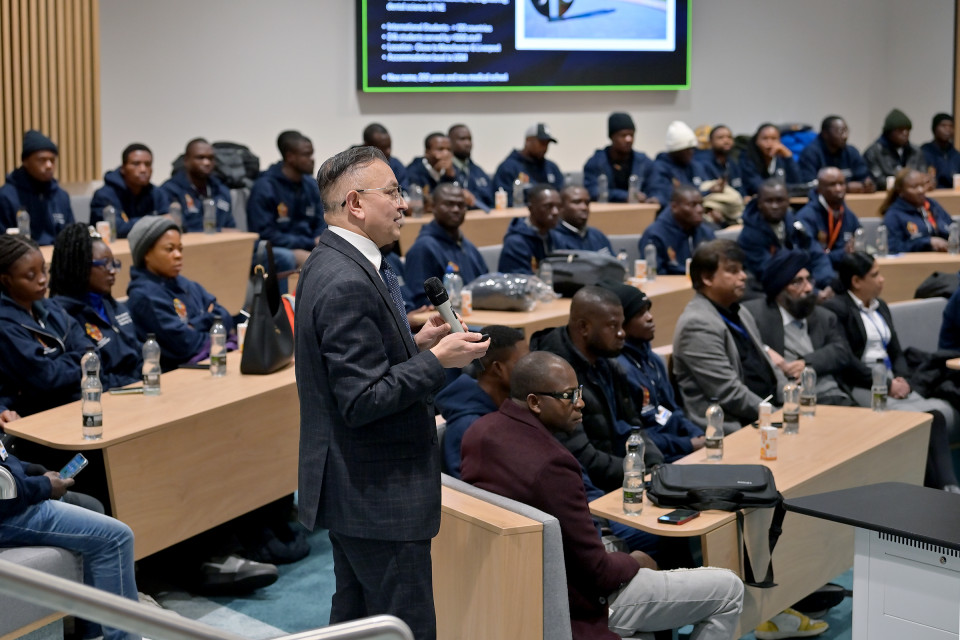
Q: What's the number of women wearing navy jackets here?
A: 5